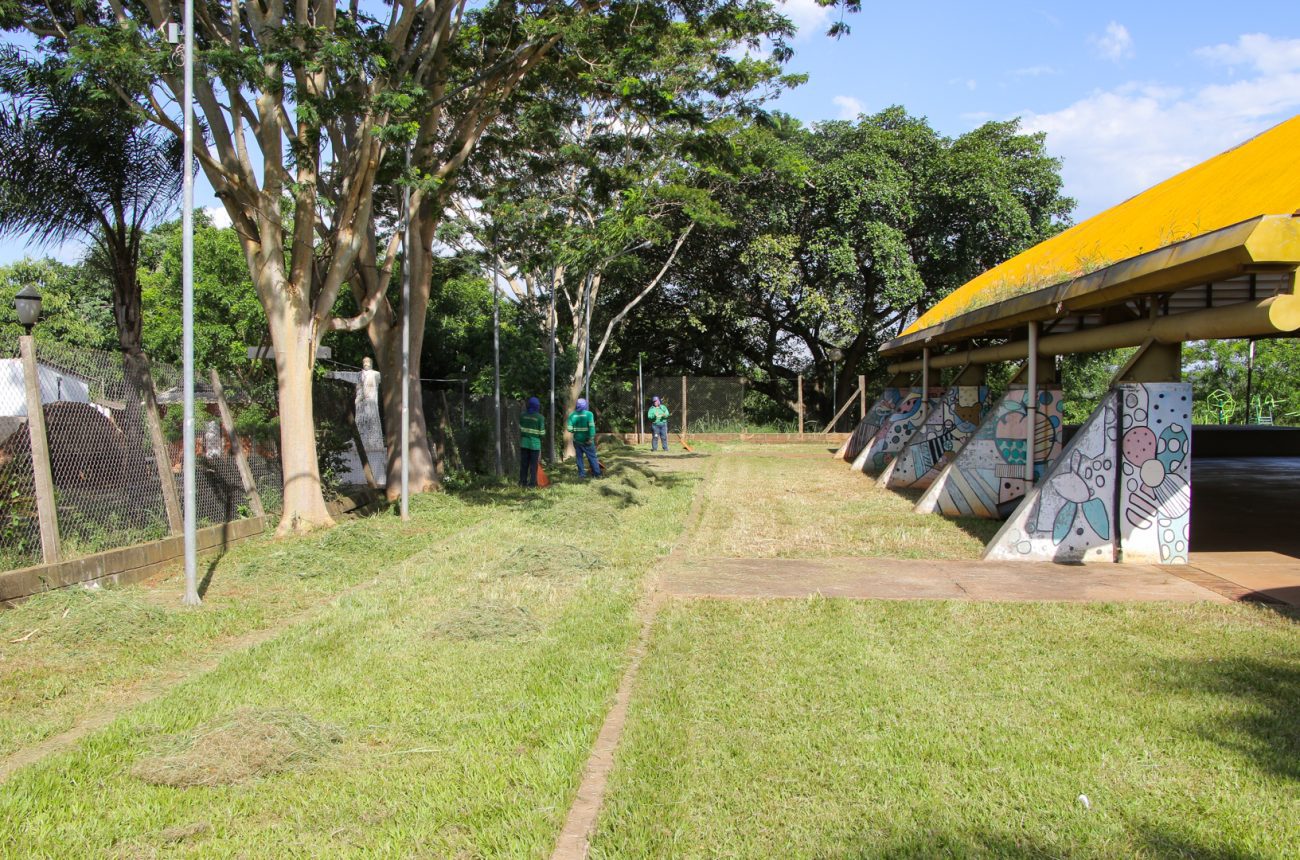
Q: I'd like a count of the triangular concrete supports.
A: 5